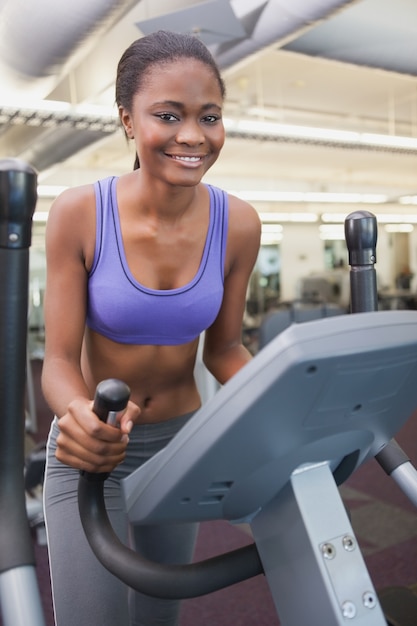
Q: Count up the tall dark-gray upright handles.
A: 2